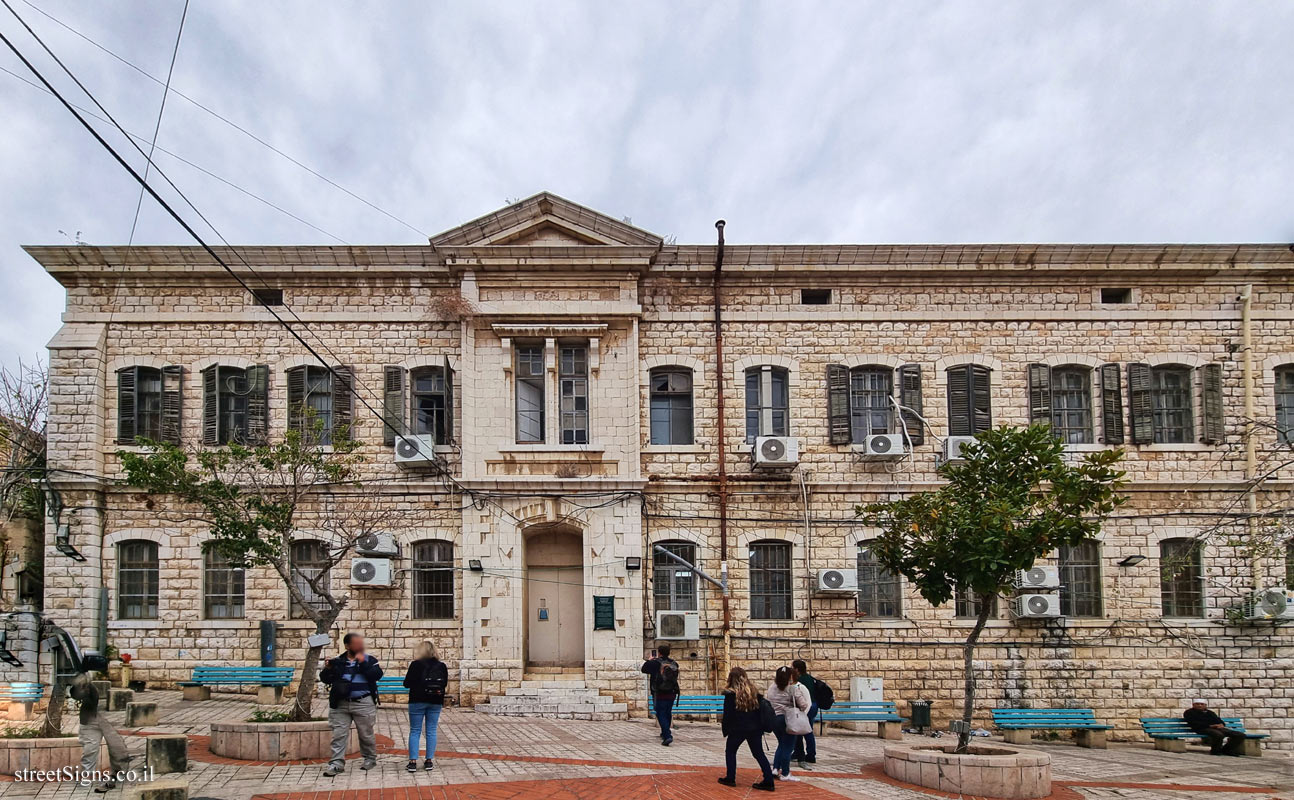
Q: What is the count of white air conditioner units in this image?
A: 11